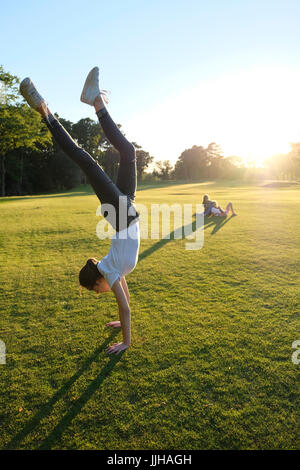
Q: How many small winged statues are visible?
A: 0